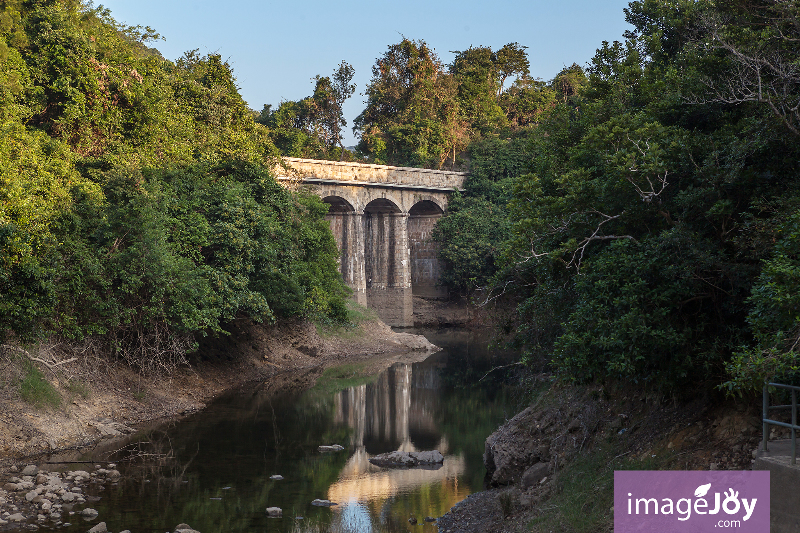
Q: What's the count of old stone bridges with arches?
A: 1